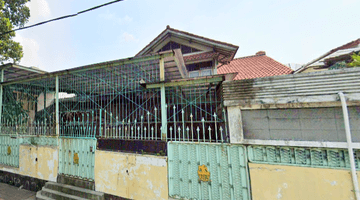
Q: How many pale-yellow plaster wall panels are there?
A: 3